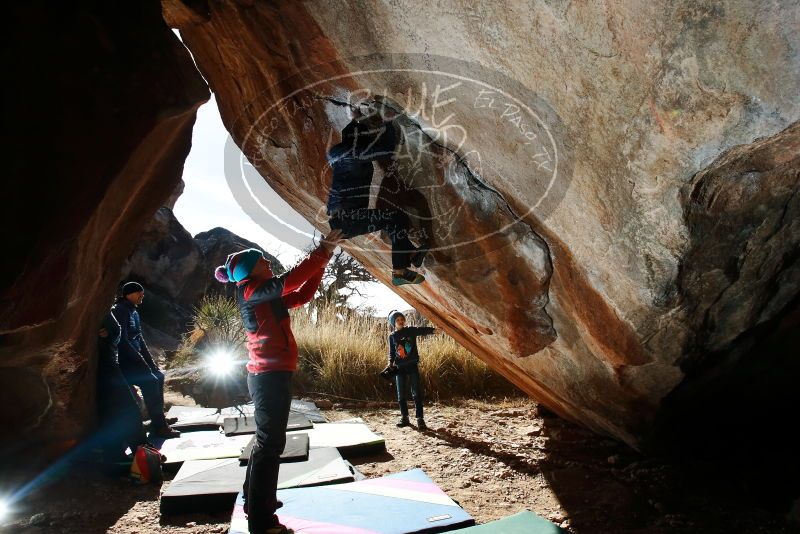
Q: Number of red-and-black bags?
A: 1